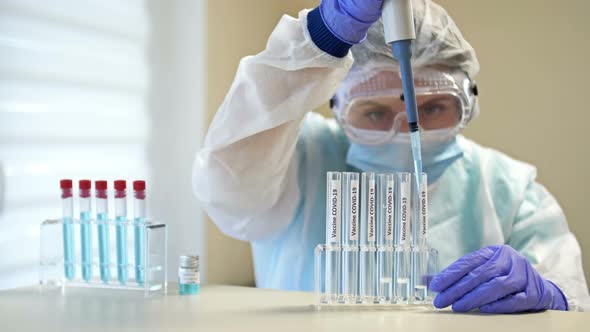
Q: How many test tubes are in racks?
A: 11